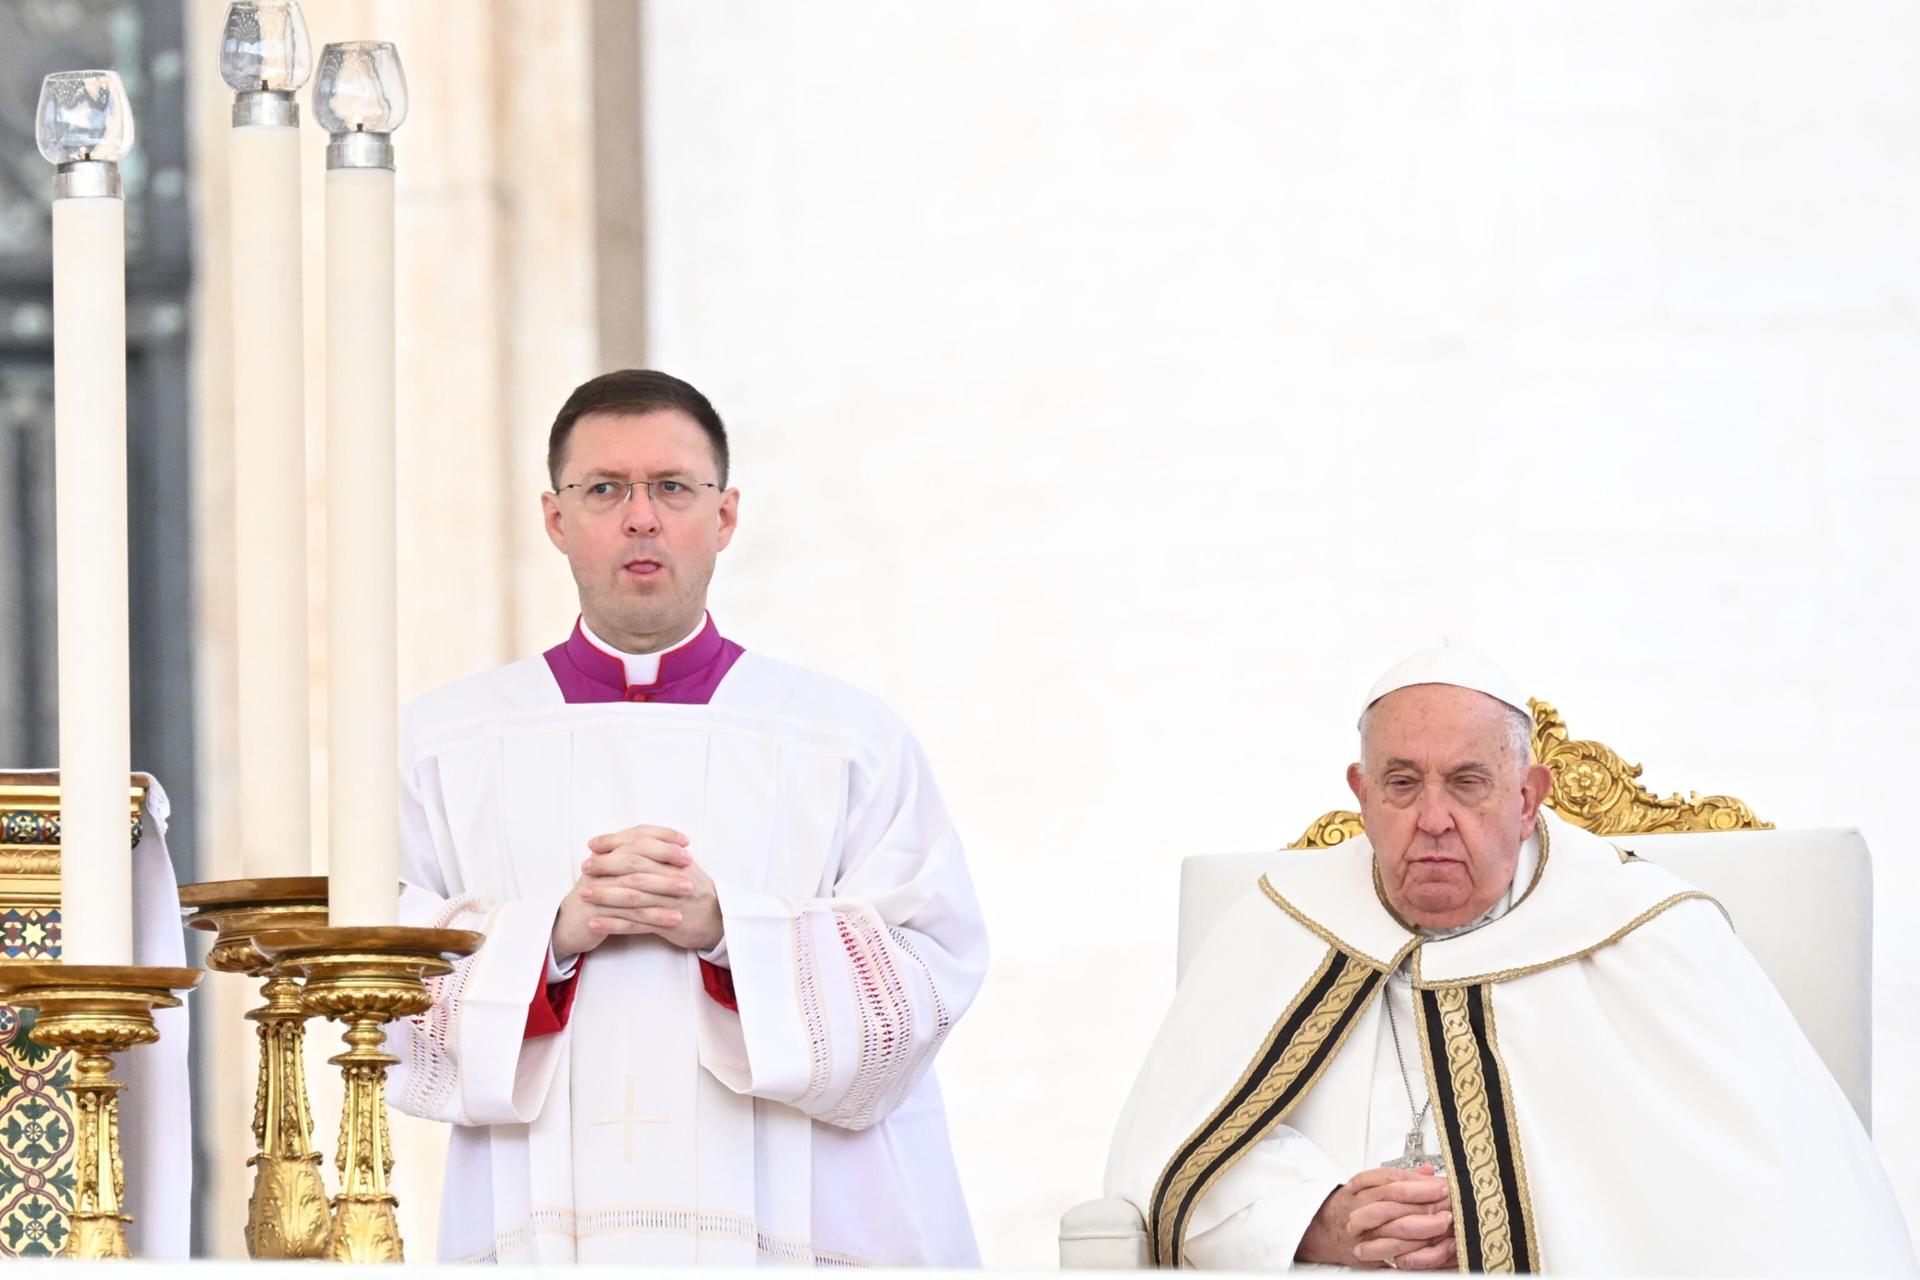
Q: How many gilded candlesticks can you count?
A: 3